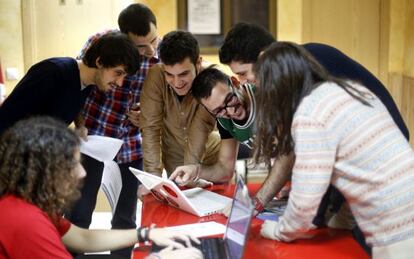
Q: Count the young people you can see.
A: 7